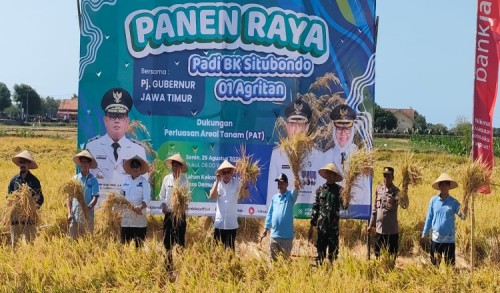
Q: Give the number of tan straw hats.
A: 7